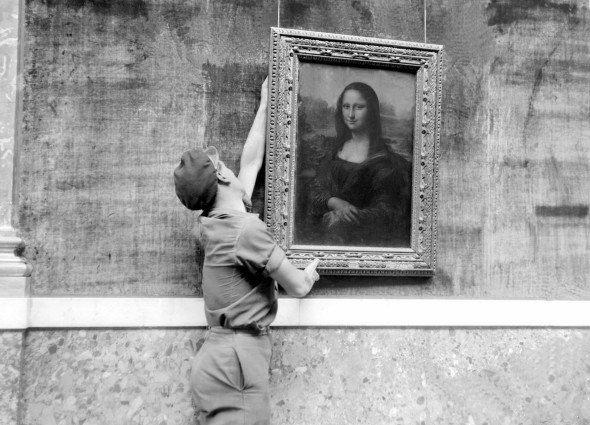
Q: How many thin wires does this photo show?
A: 2